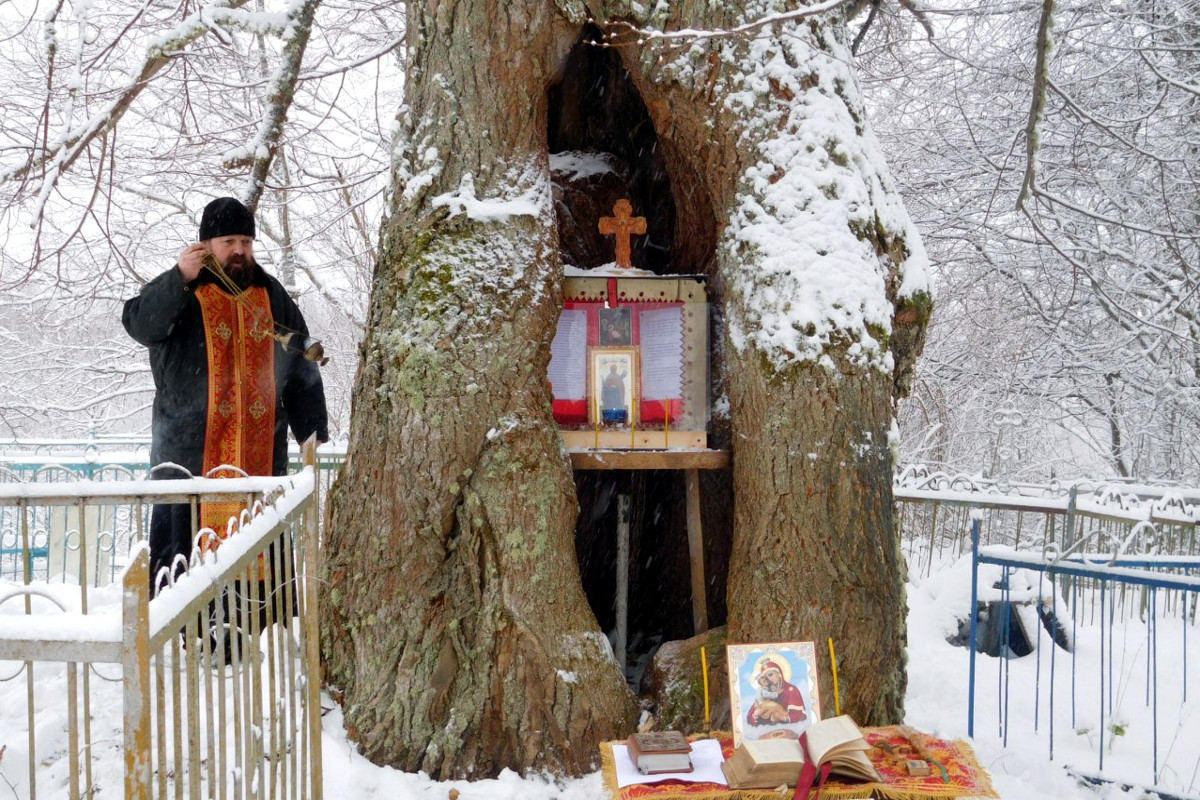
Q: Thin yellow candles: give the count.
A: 5